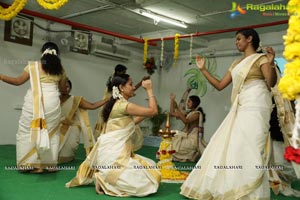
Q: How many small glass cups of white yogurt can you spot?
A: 0